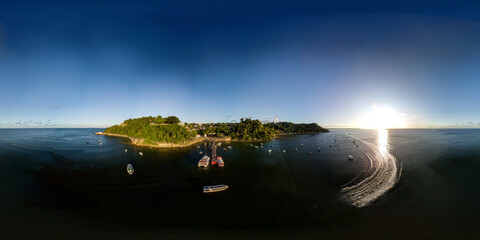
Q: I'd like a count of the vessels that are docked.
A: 2